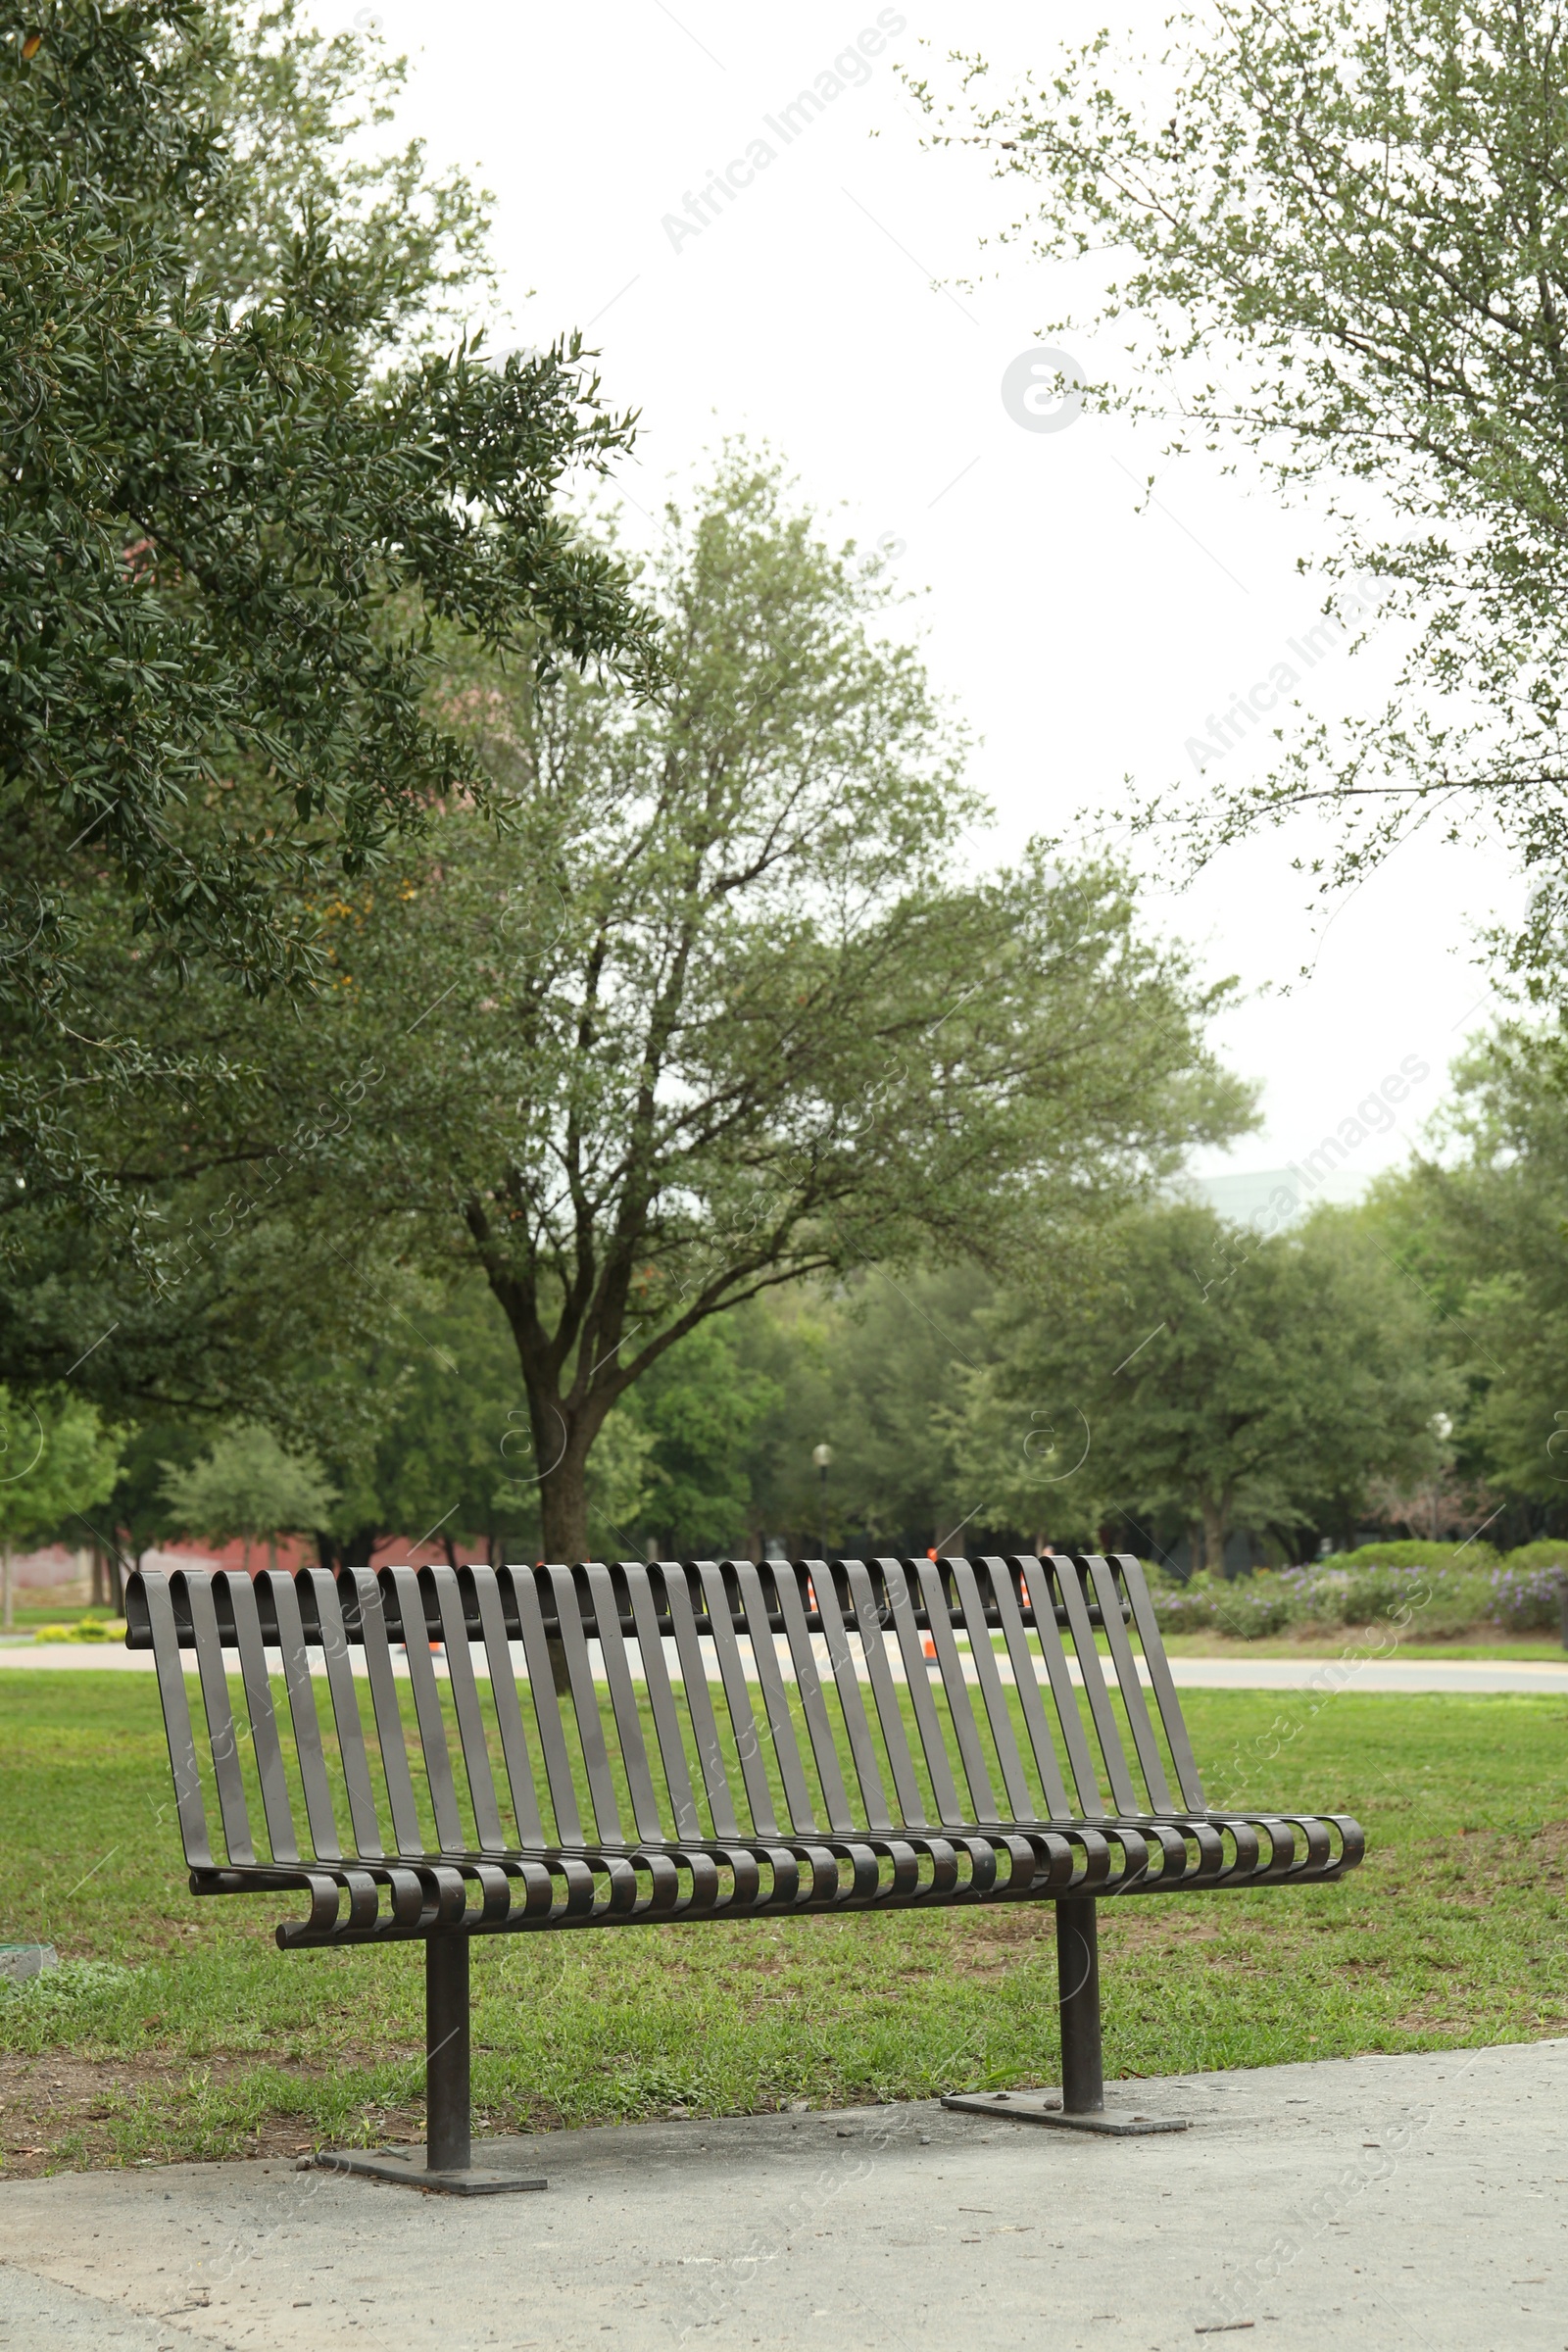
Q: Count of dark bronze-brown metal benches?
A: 1